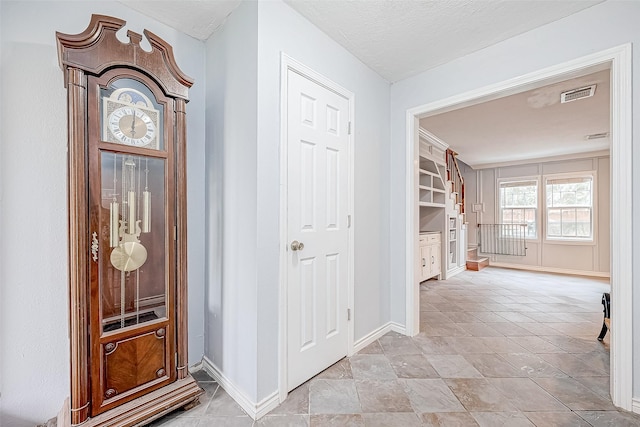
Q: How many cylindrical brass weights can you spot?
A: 3